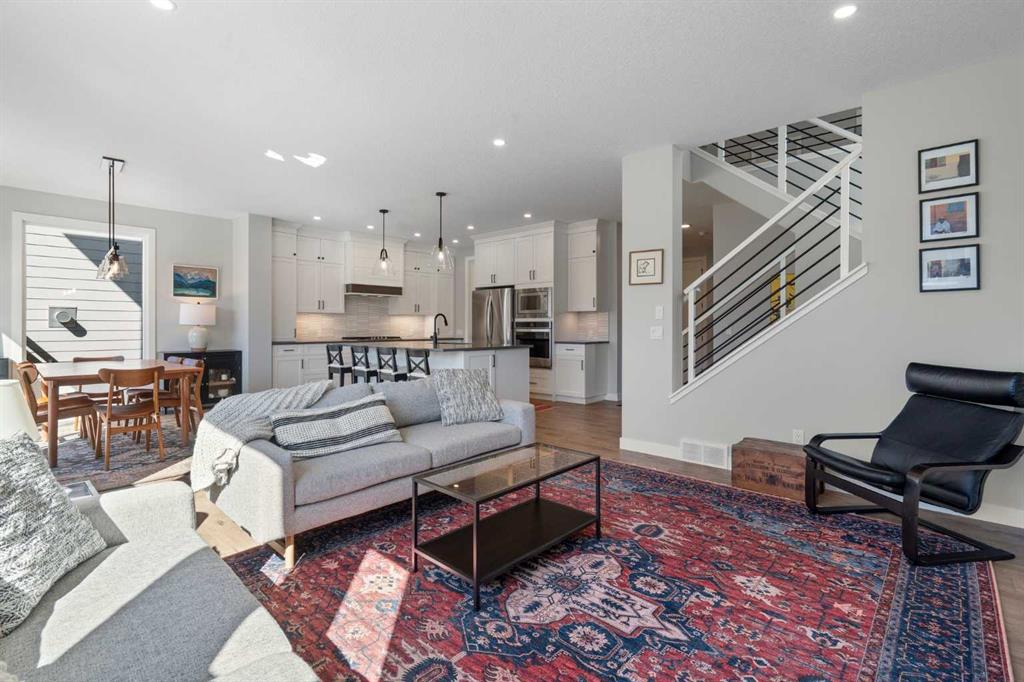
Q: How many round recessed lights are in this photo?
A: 10